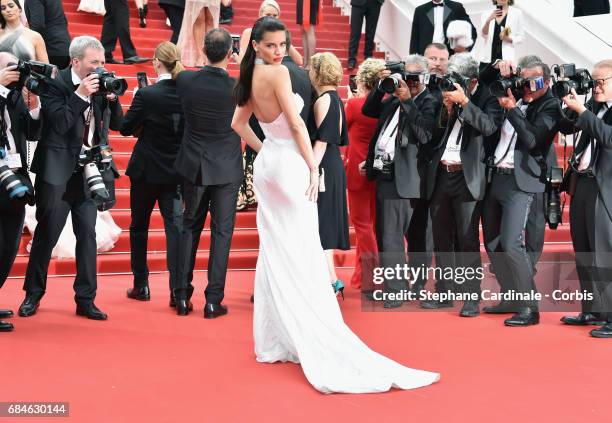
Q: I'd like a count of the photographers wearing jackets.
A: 6